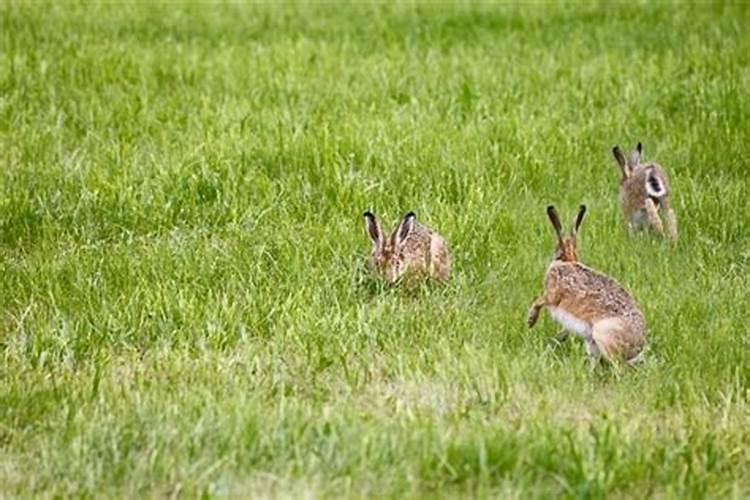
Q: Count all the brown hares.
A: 3